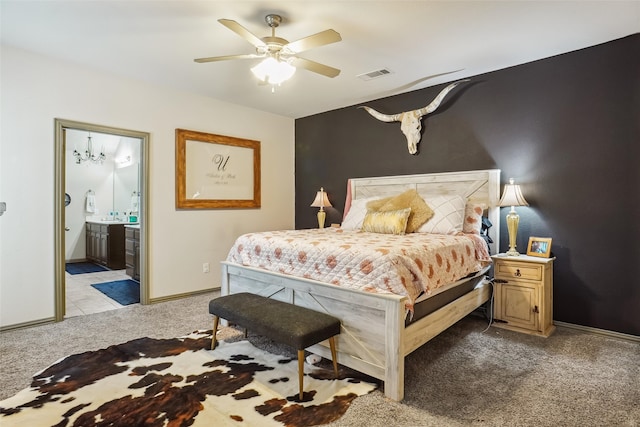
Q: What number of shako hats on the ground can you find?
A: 0